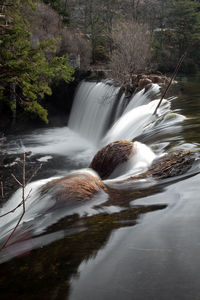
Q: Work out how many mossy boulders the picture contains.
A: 3